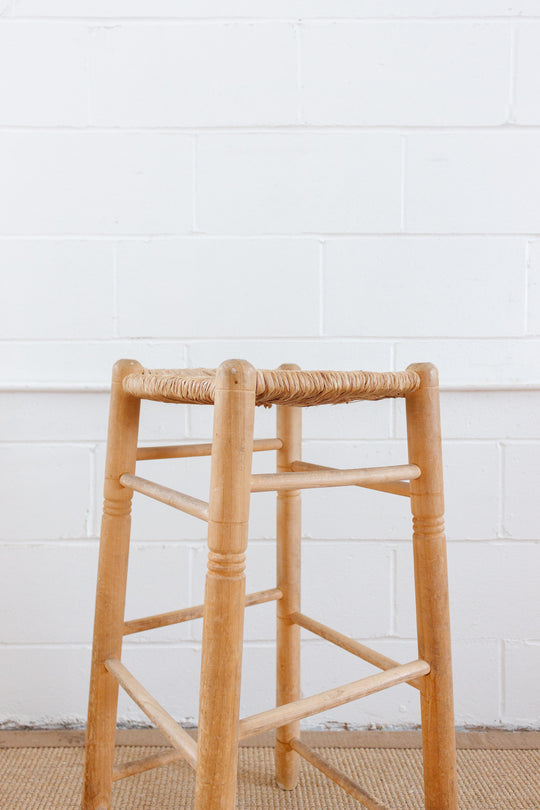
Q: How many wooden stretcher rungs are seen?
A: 10